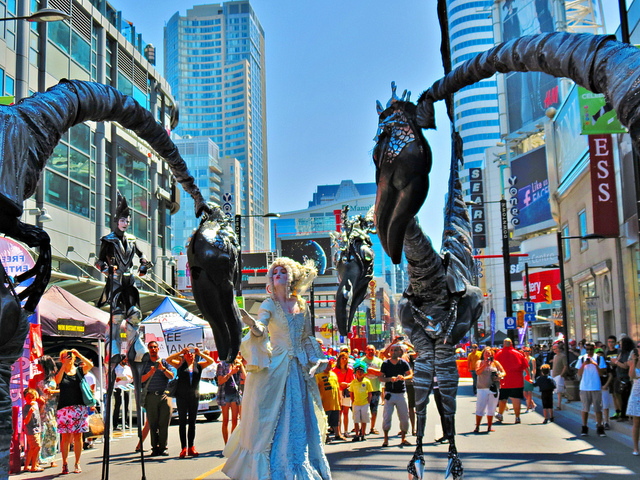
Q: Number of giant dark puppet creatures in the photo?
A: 3